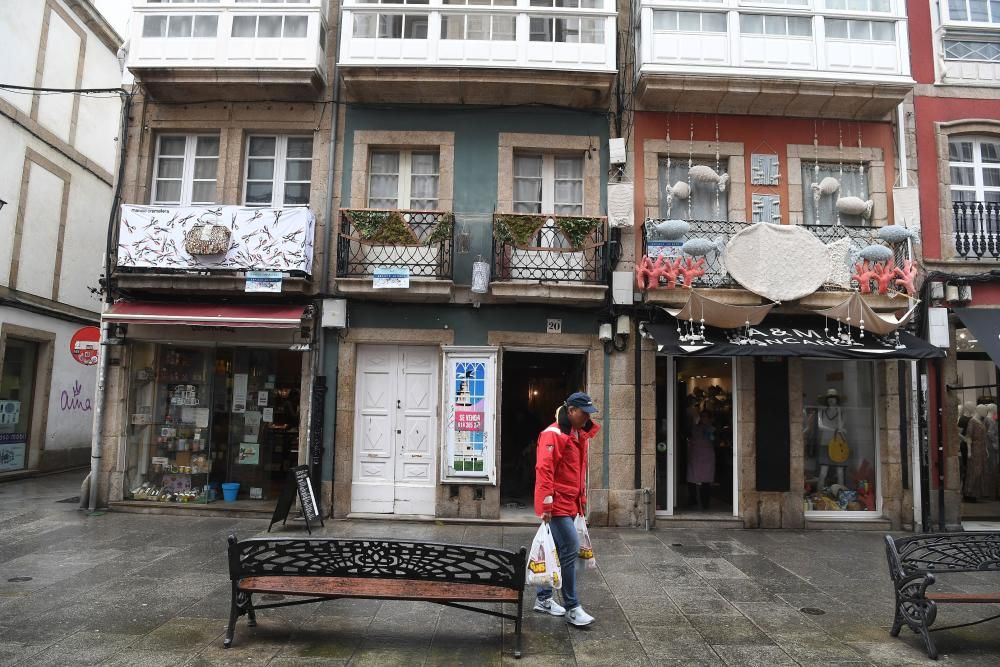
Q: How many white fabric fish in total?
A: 5